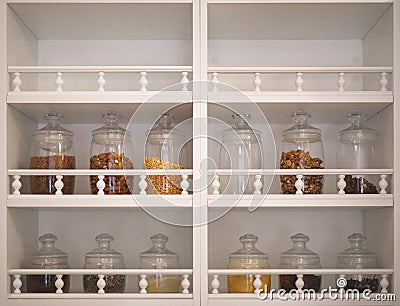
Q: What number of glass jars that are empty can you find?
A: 1